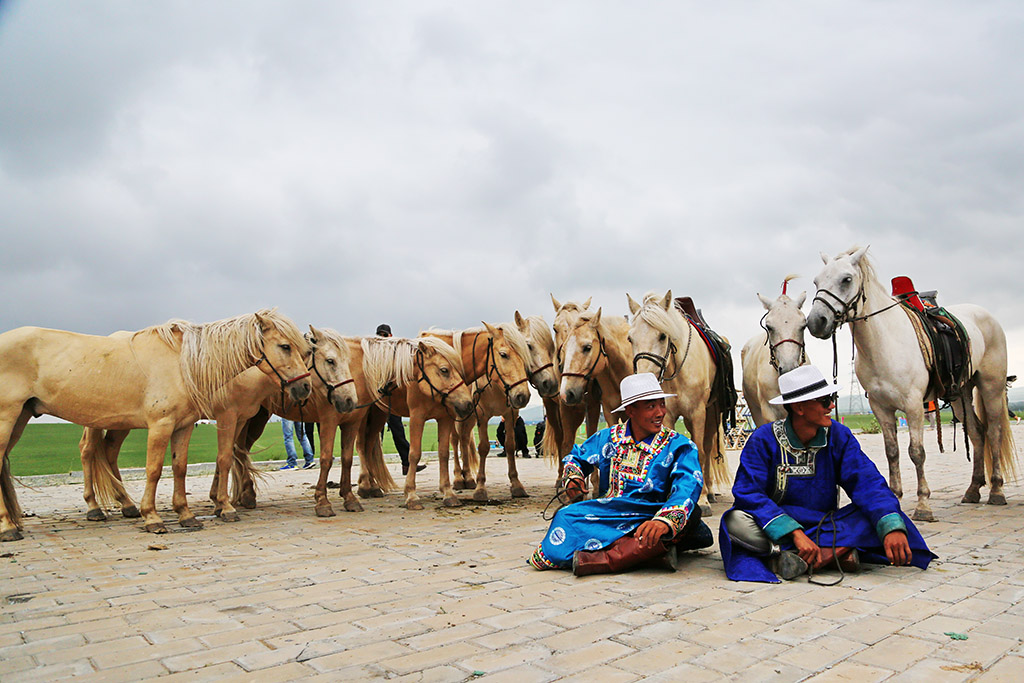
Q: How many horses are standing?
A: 10